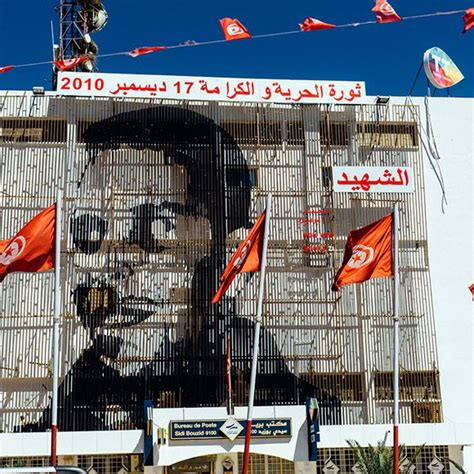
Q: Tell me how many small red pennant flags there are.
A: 7